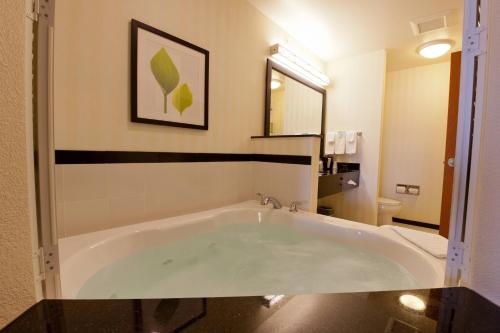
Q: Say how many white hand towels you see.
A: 3